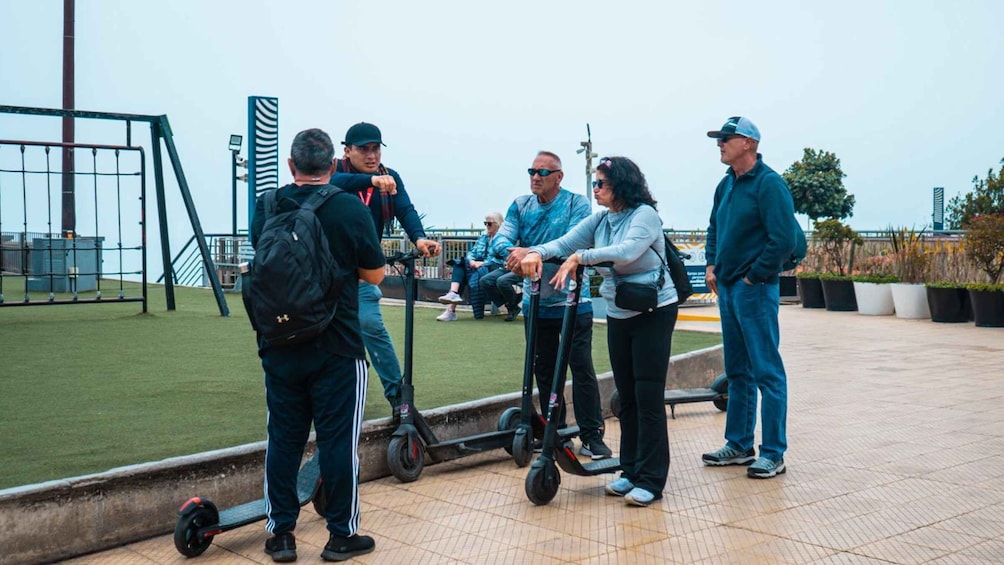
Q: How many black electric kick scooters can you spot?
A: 5